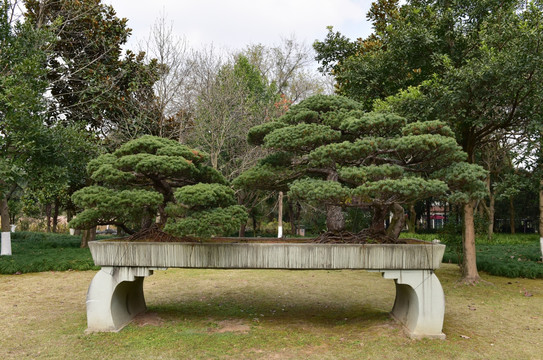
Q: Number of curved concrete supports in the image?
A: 2